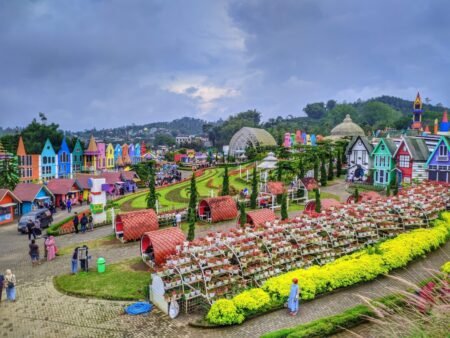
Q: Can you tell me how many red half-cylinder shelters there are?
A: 6